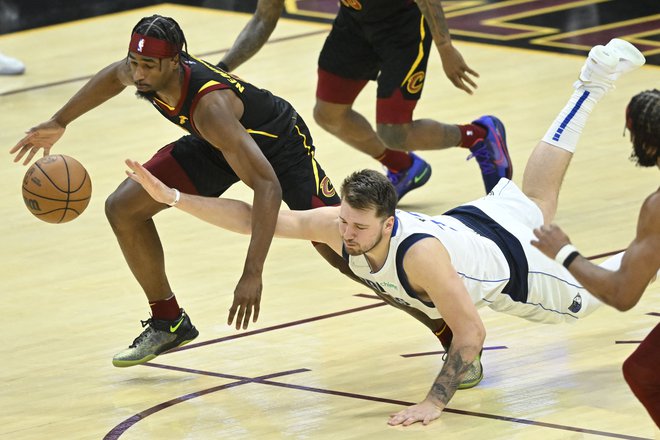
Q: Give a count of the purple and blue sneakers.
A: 2